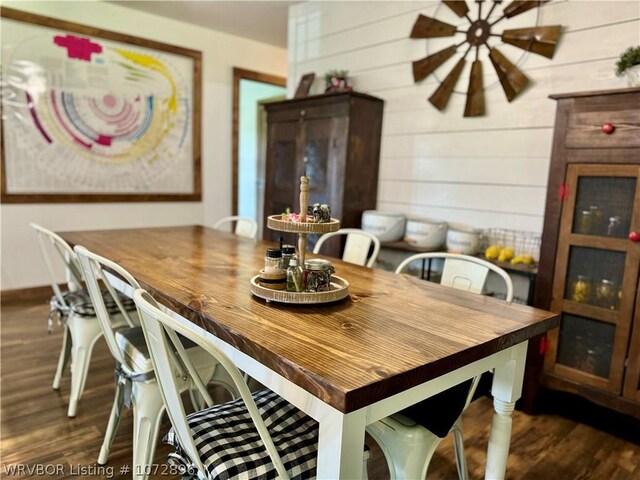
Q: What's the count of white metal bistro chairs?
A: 6